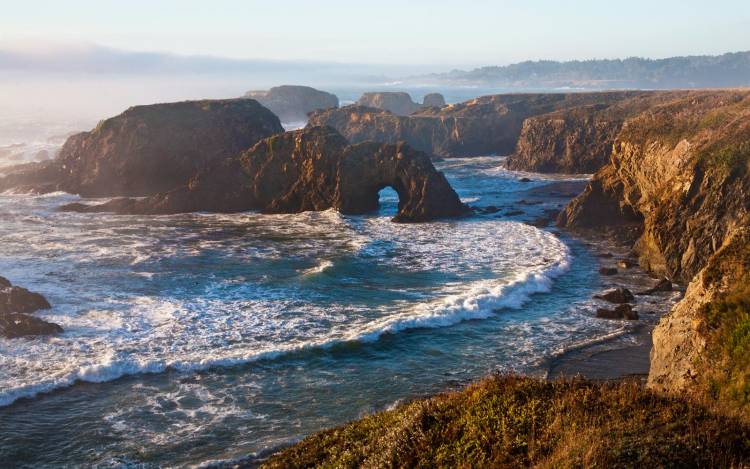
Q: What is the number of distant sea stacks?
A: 3